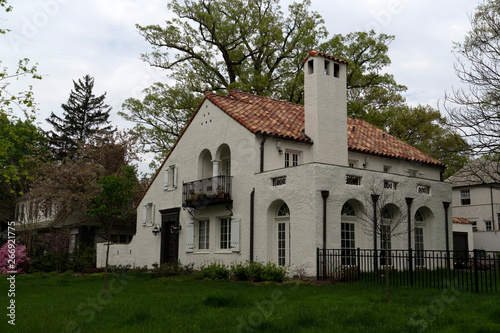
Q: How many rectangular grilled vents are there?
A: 4